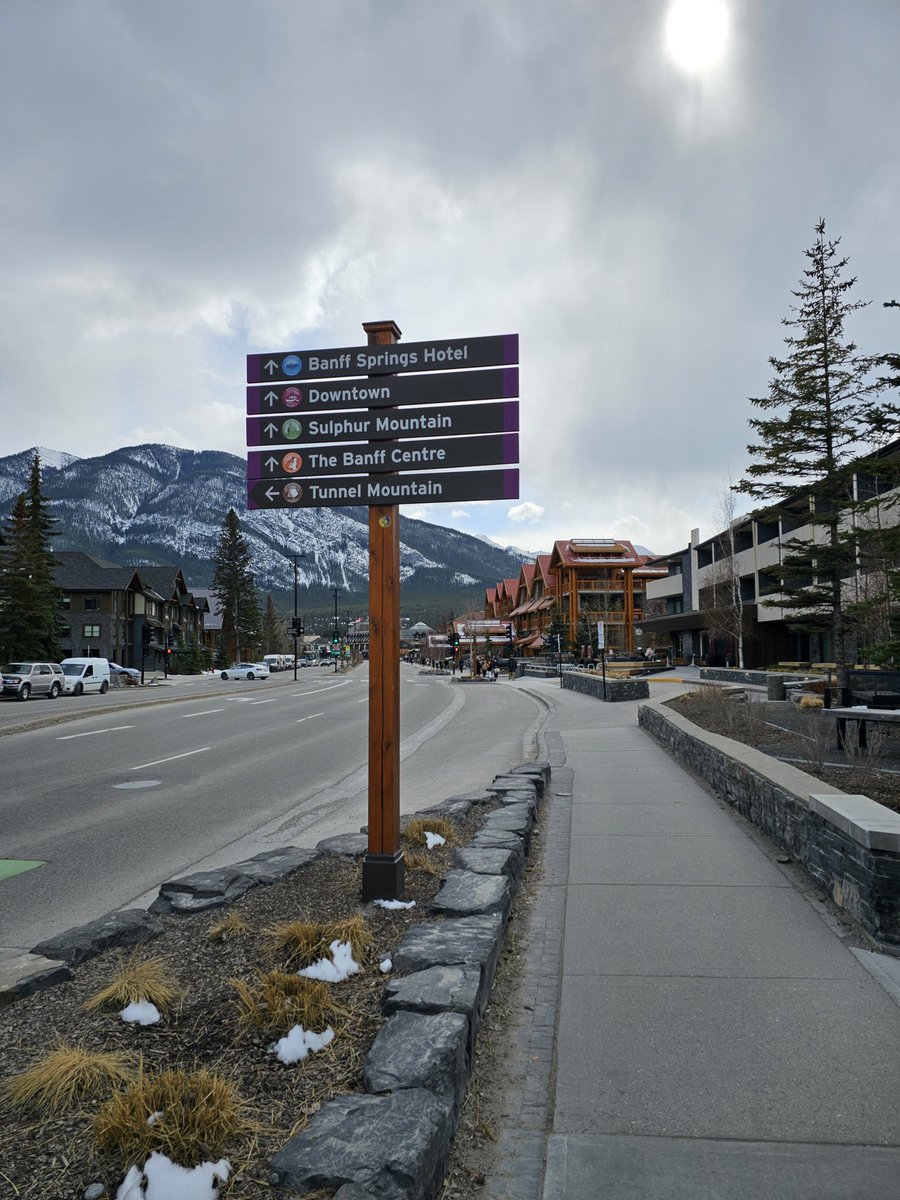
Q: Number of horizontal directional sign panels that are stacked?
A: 5